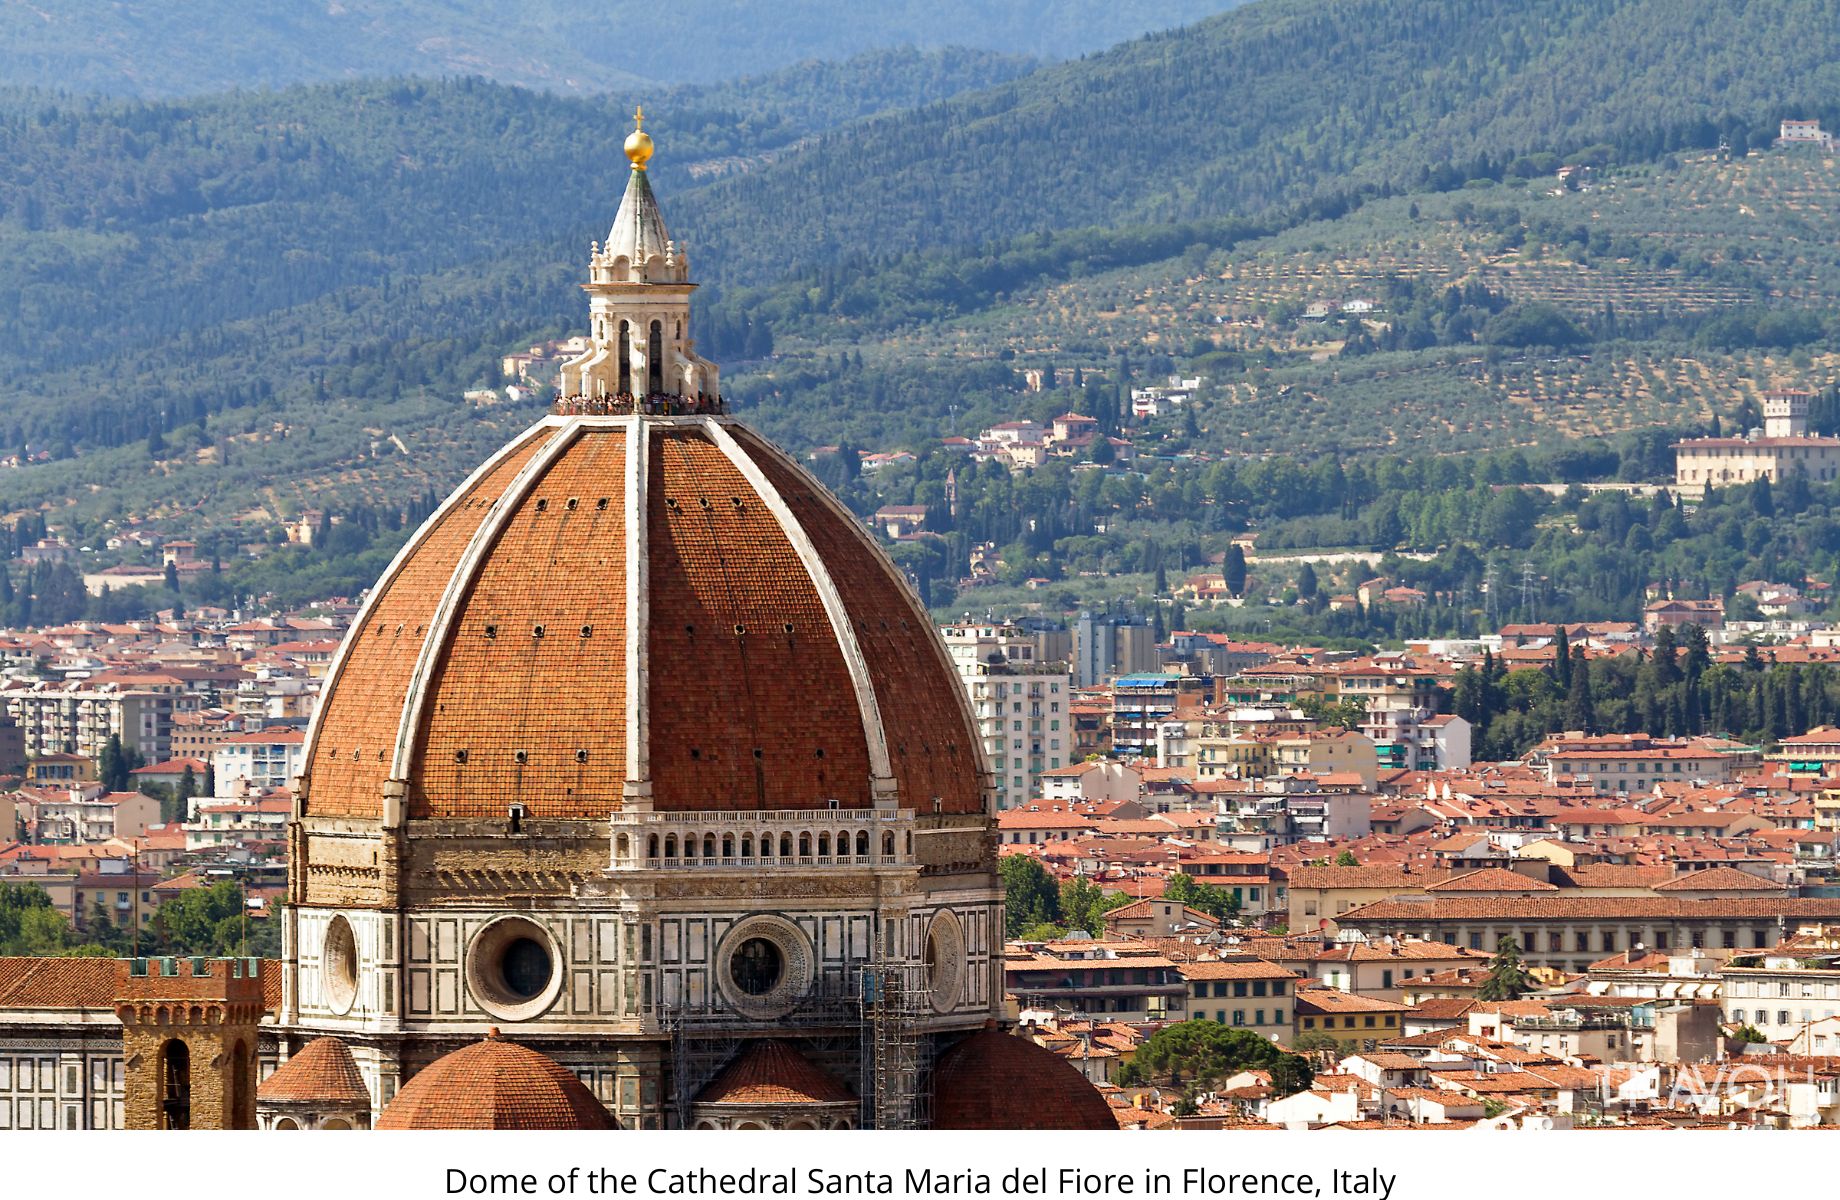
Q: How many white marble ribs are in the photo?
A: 5